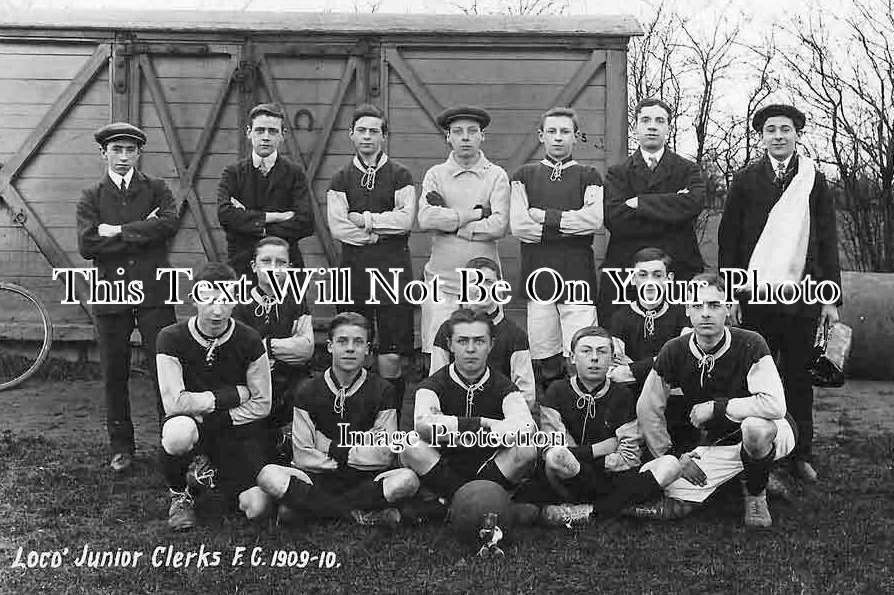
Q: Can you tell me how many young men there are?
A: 15